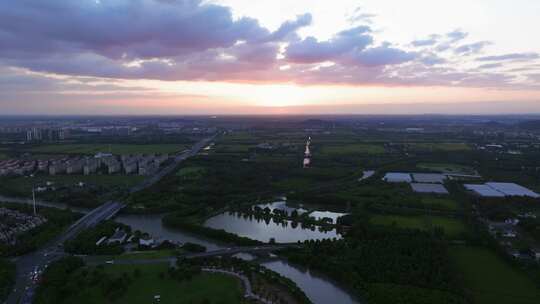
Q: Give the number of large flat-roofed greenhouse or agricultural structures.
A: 5